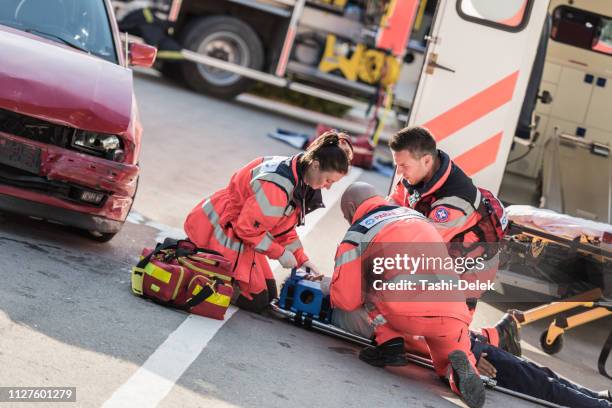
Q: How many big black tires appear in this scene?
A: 1